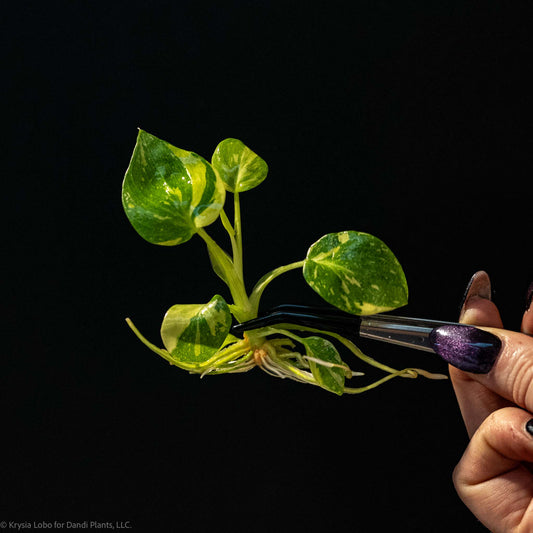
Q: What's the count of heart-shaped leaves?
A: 5